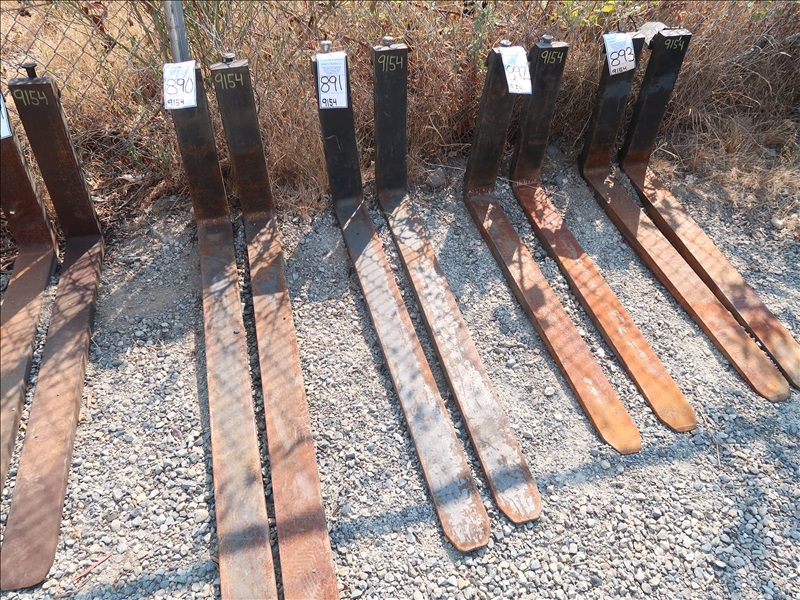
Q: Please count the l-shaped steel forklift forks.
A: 10